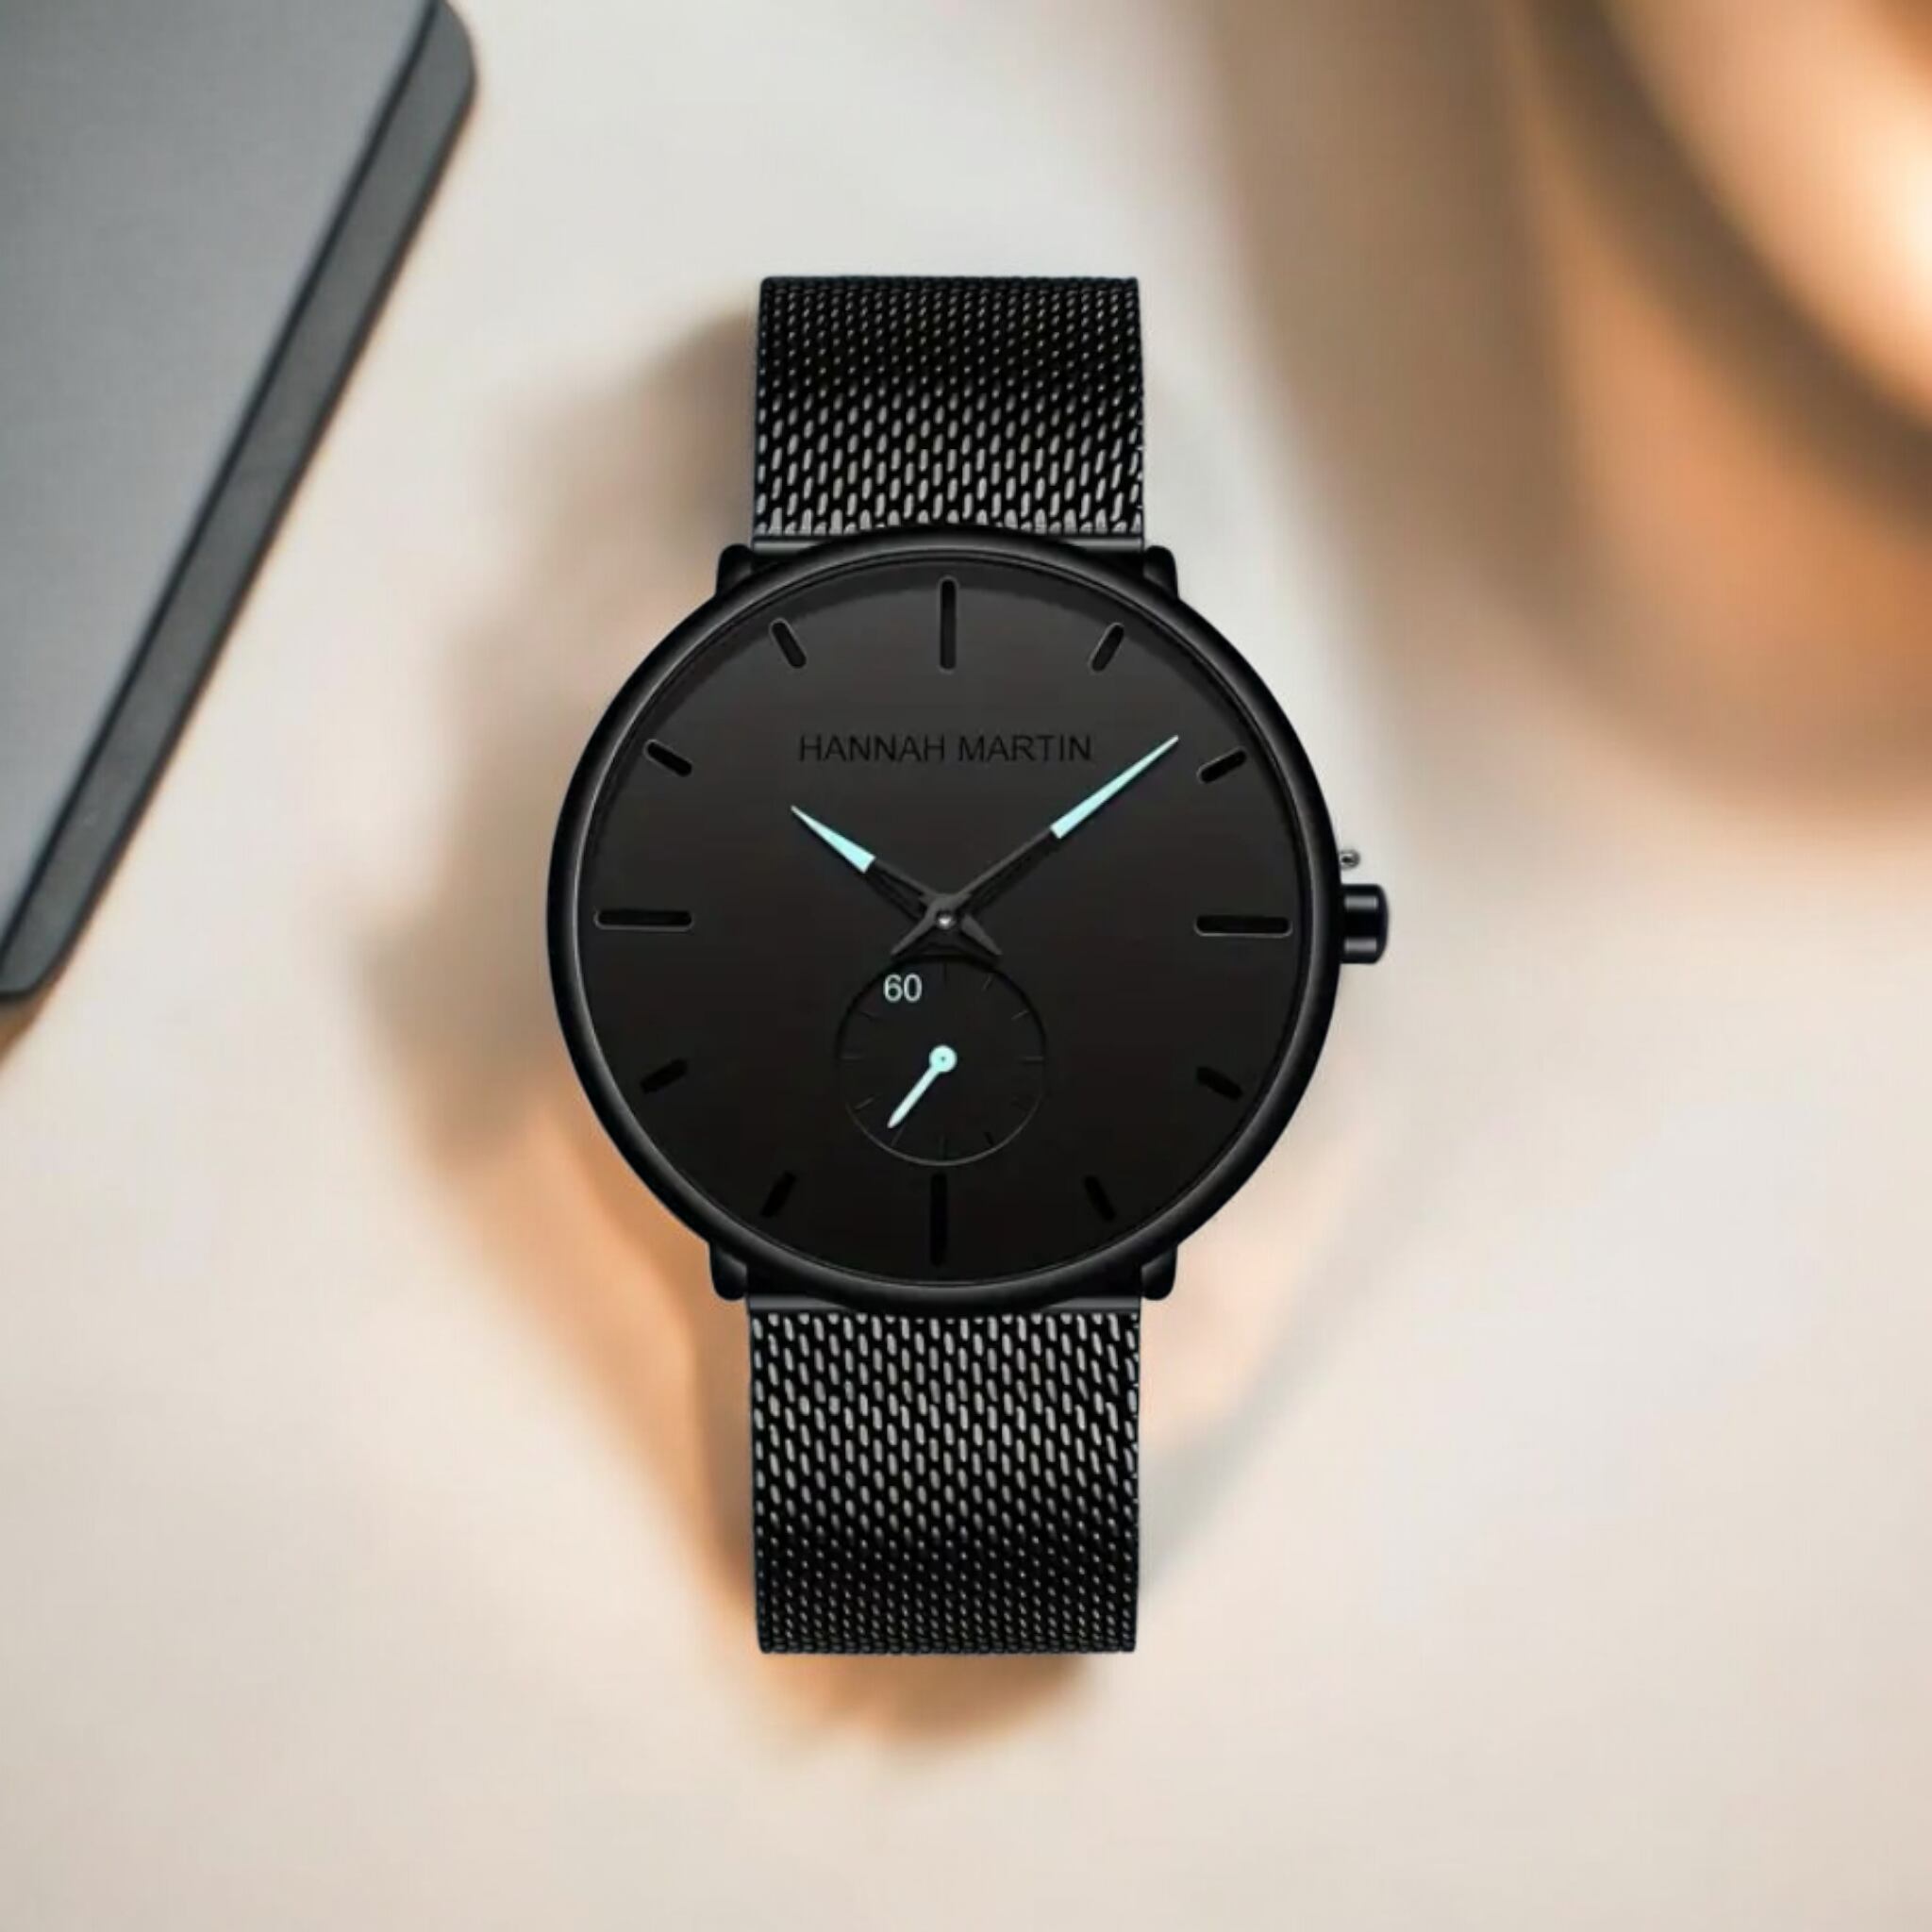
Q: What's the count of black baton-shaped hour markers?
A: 12